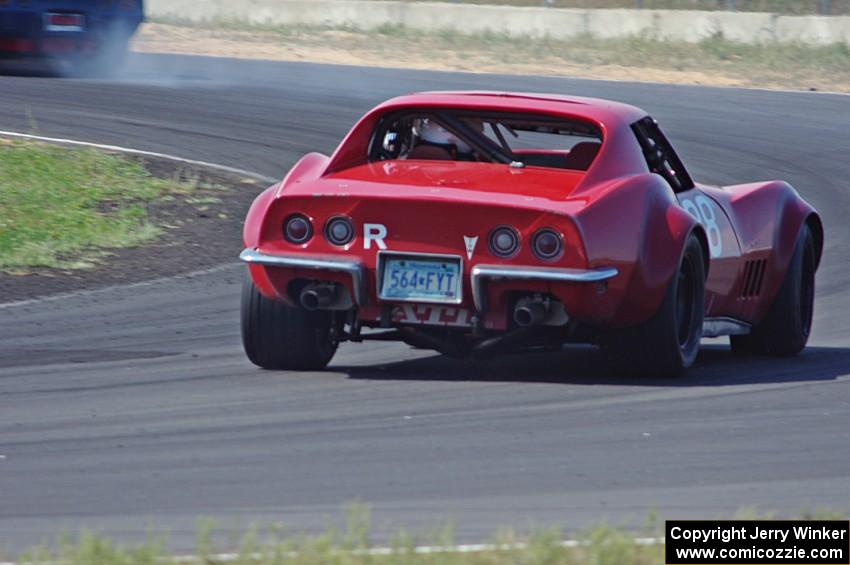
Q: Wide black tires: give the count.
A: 3